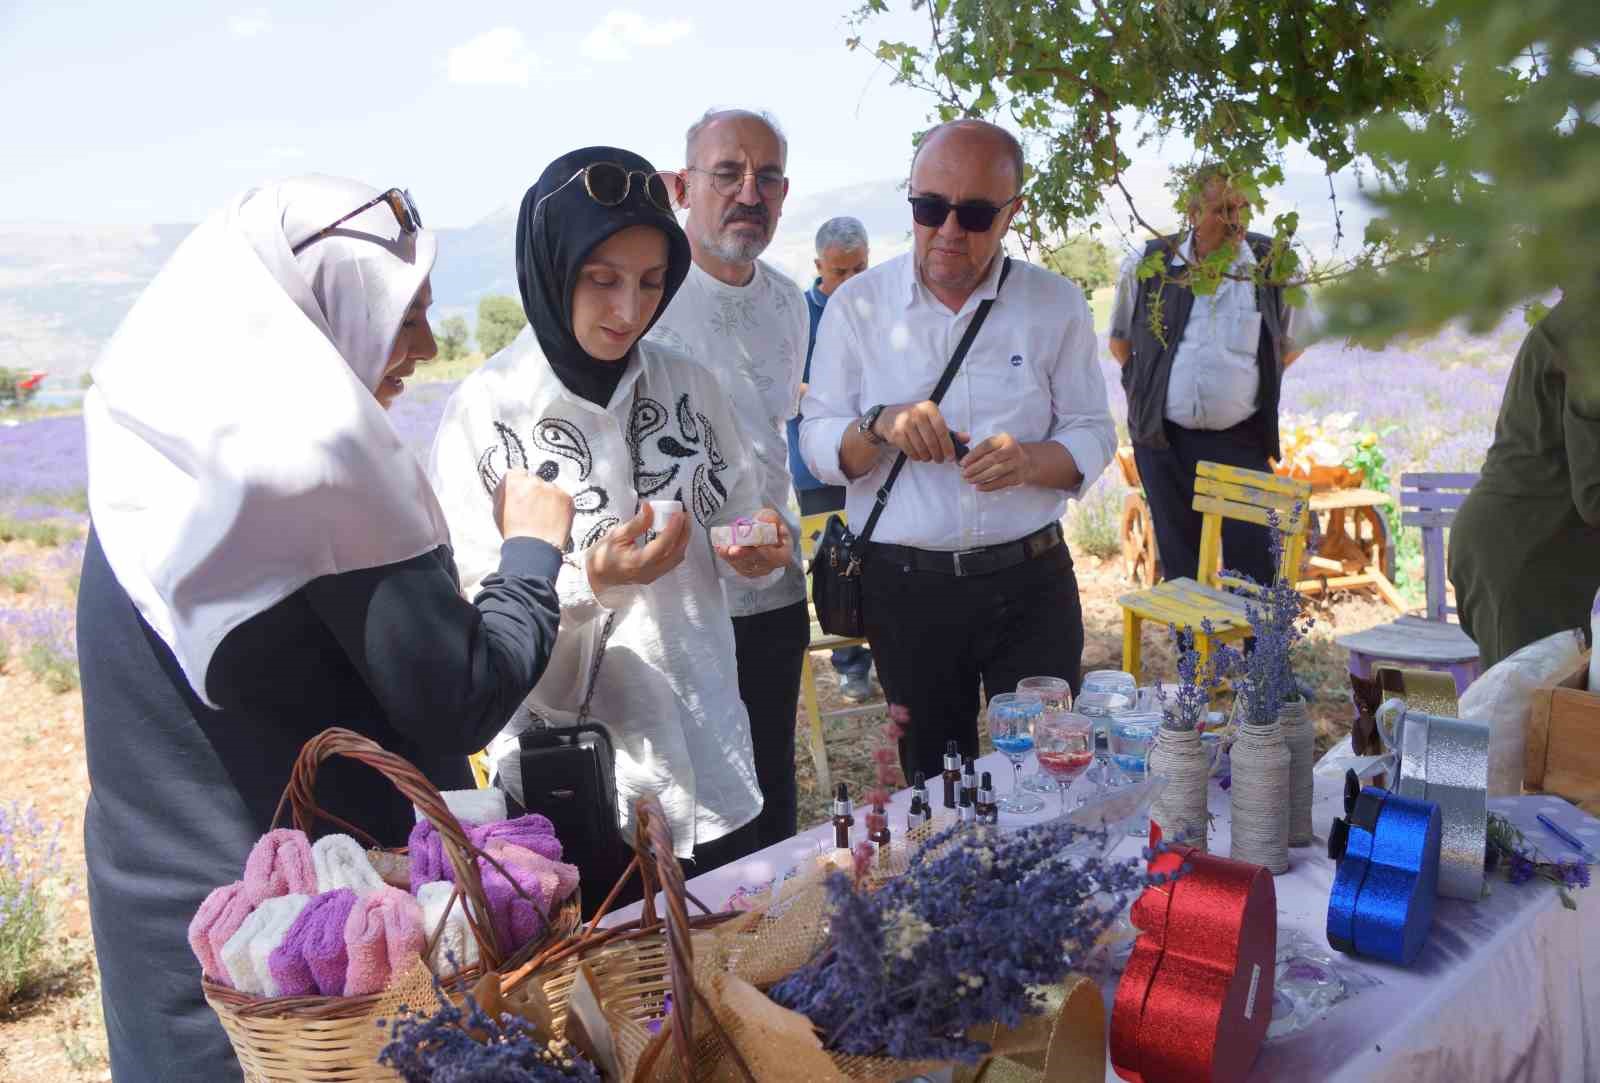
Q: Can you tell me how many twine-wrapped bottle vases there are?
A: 3